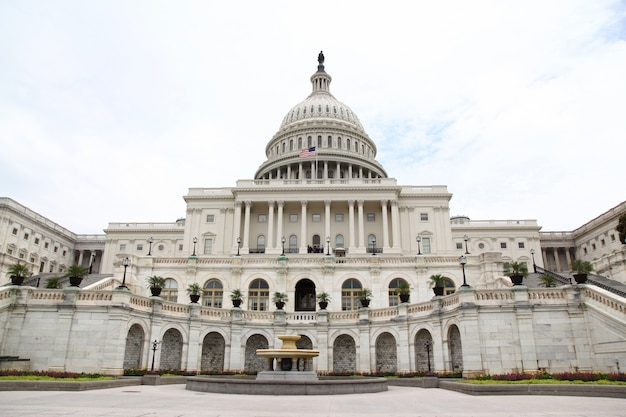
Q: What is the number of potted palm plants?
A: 14